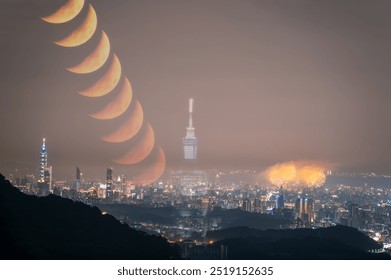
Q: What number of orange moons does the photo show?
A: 8